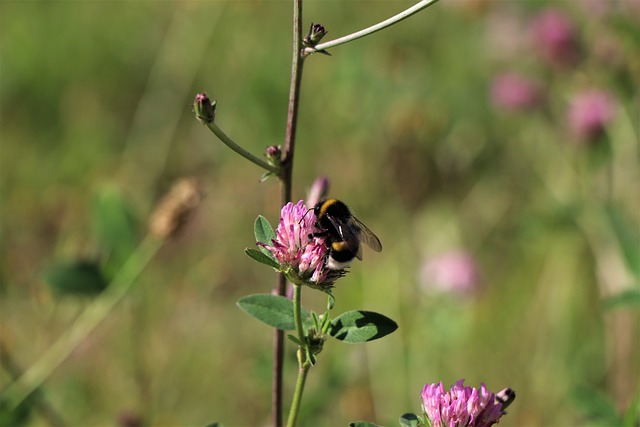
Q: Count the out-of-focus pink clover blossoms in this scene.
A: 4